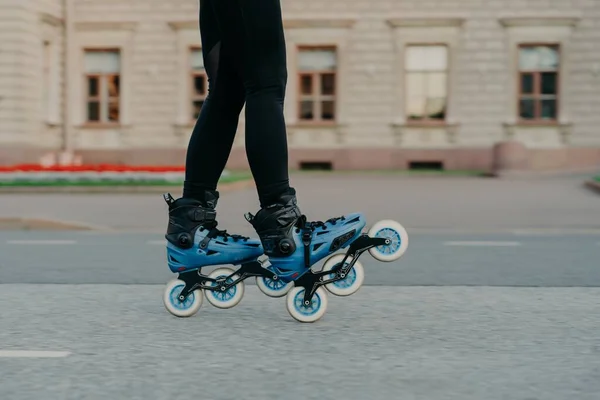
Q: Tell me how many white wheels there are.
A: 6